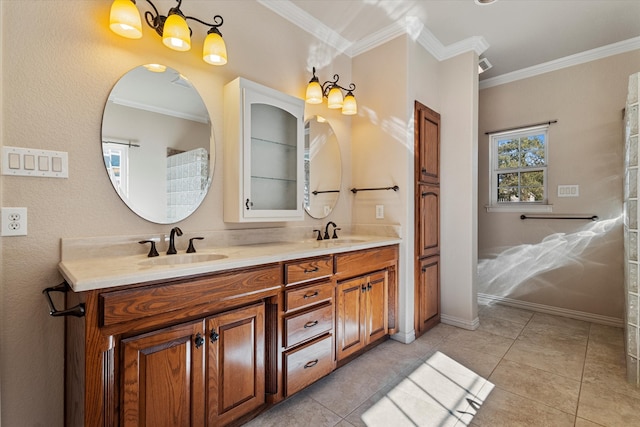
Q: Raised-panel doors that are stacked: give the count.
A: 3